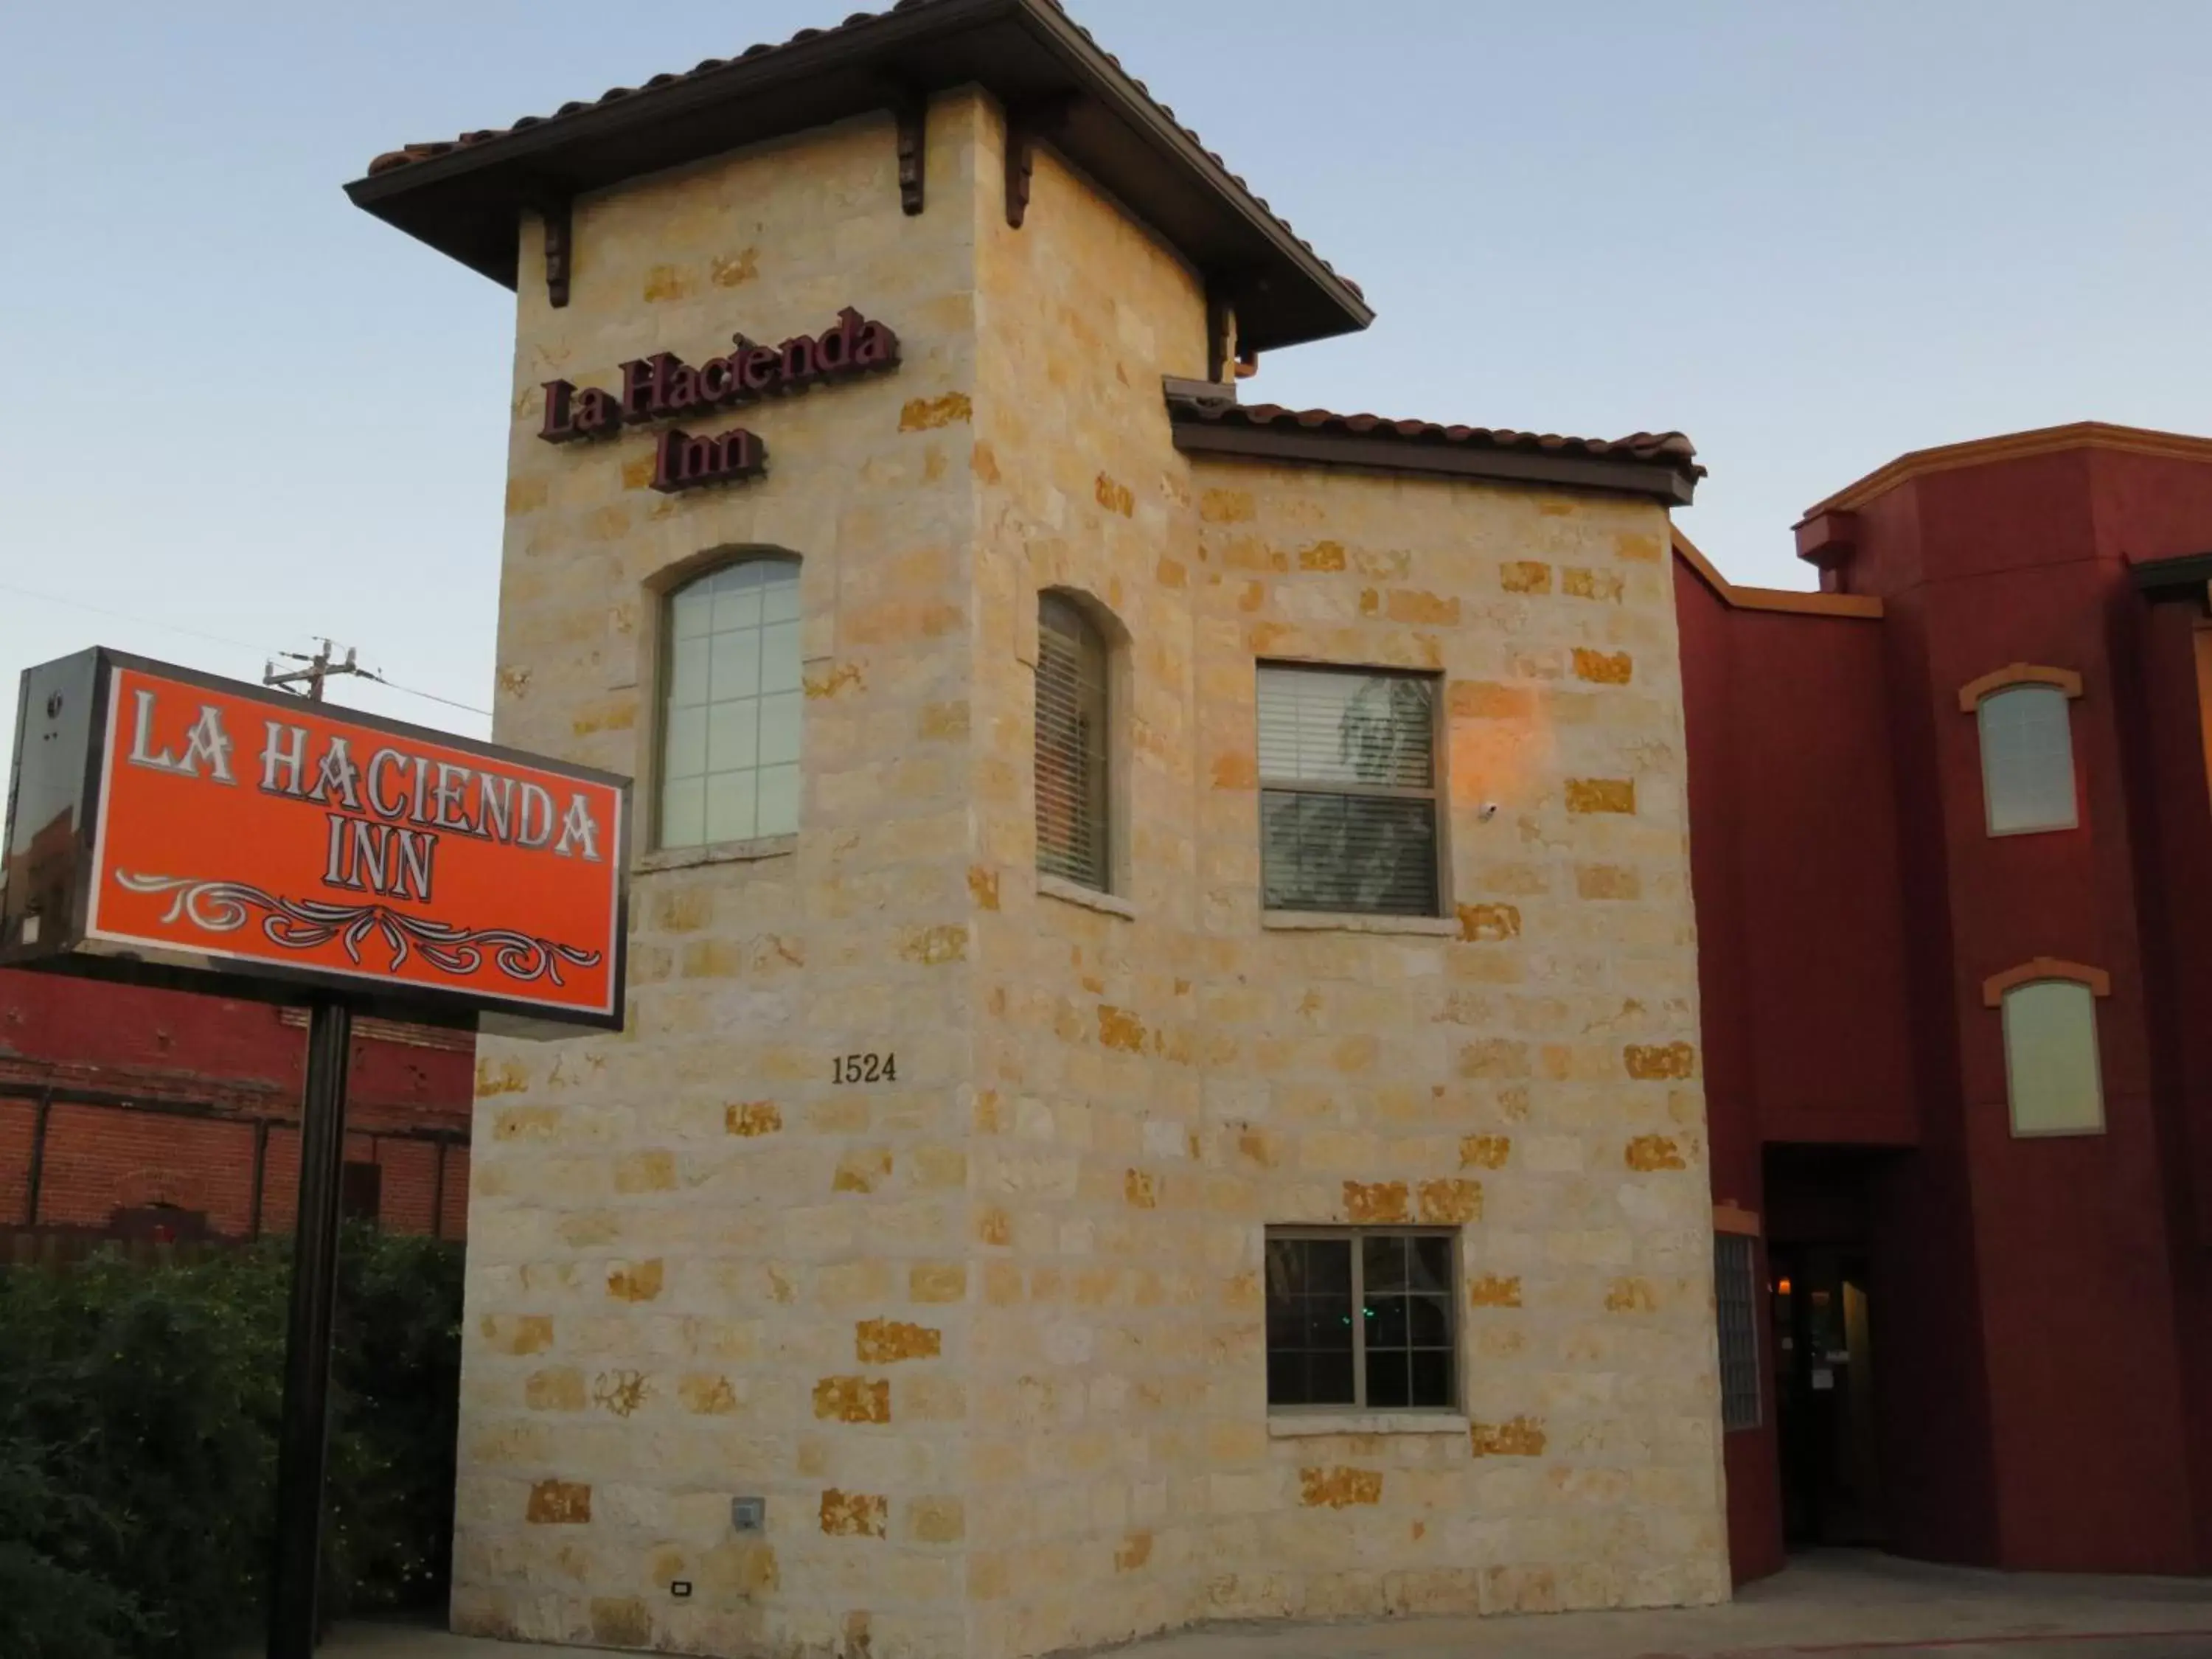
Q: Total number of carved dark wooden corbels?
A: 4